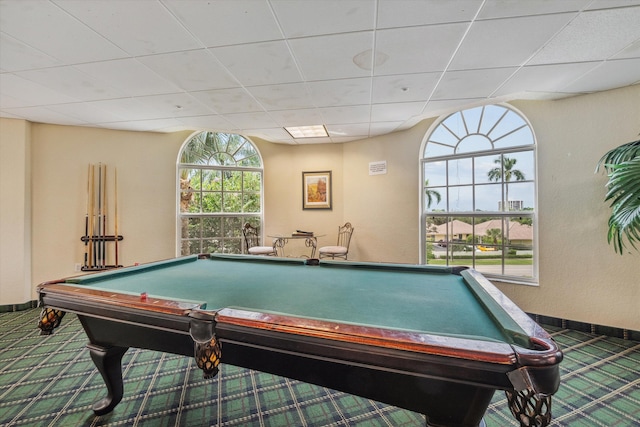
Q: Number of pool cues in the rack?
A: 6